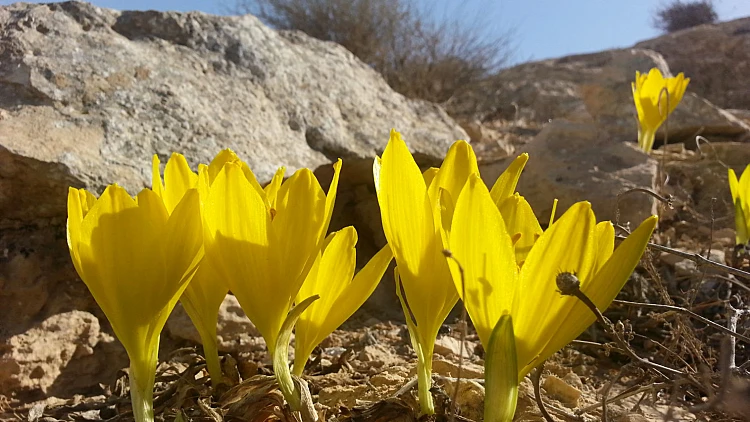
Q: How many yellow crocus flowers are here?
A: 8